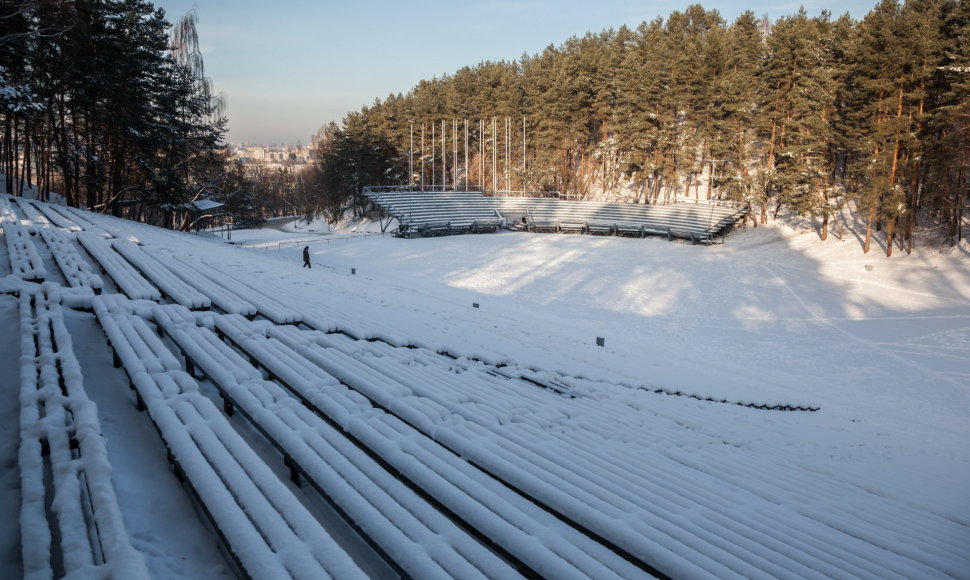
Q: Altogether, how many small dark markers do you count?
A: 3